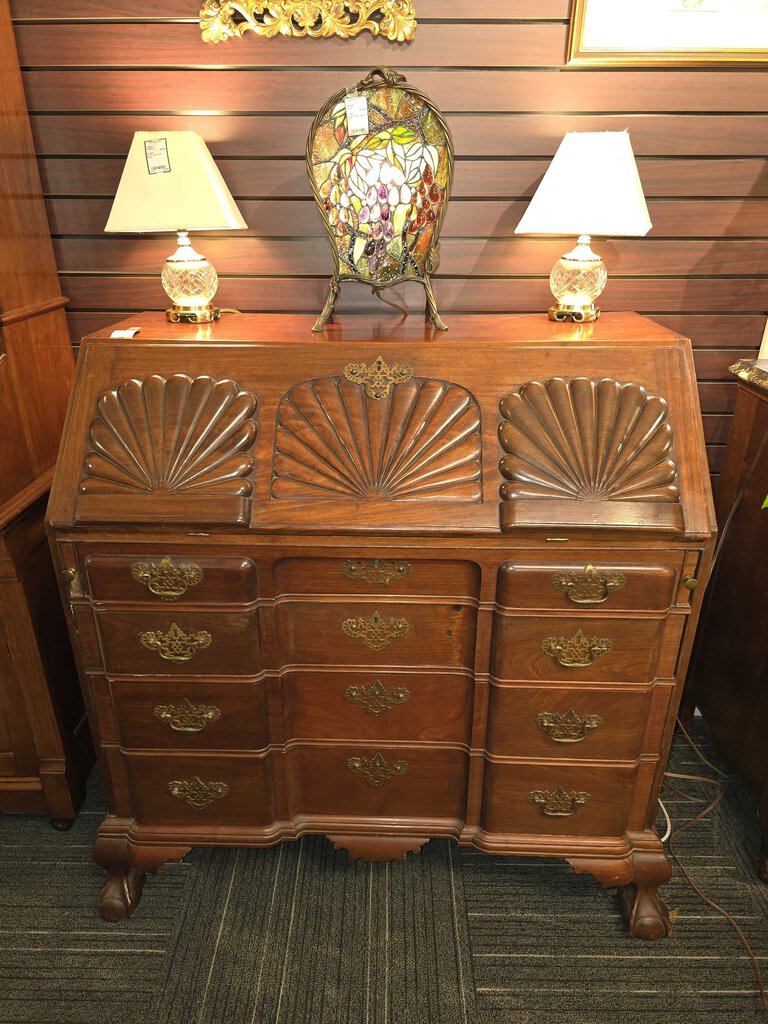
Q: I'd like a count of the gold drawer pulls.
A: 12